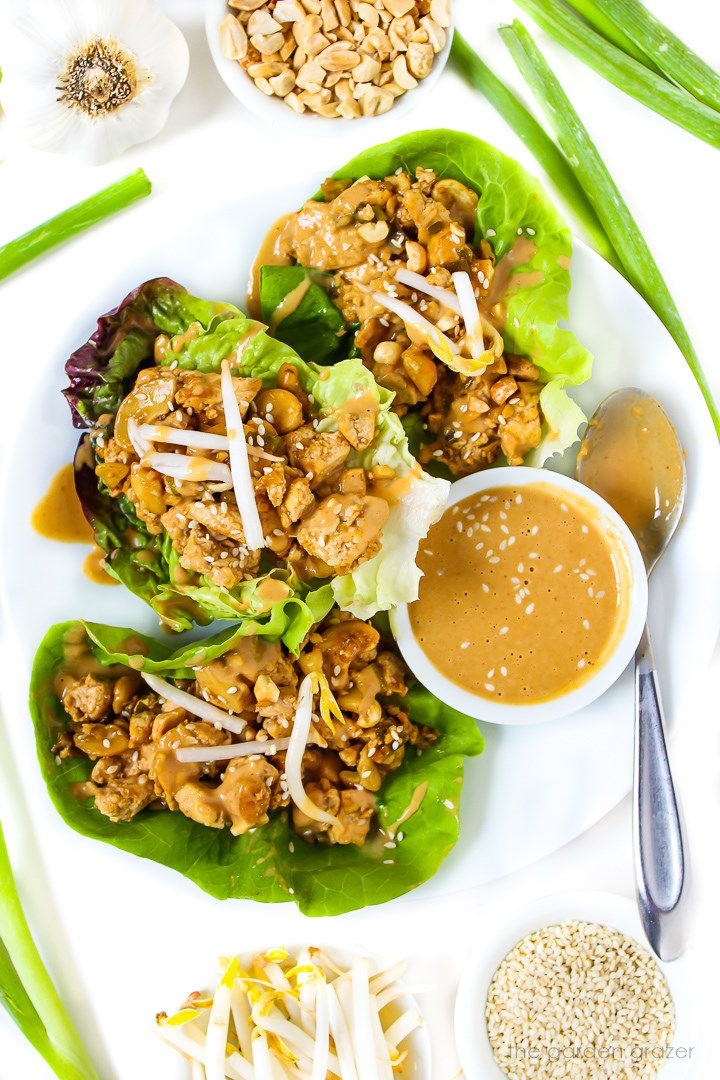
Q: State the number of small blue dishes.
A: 0